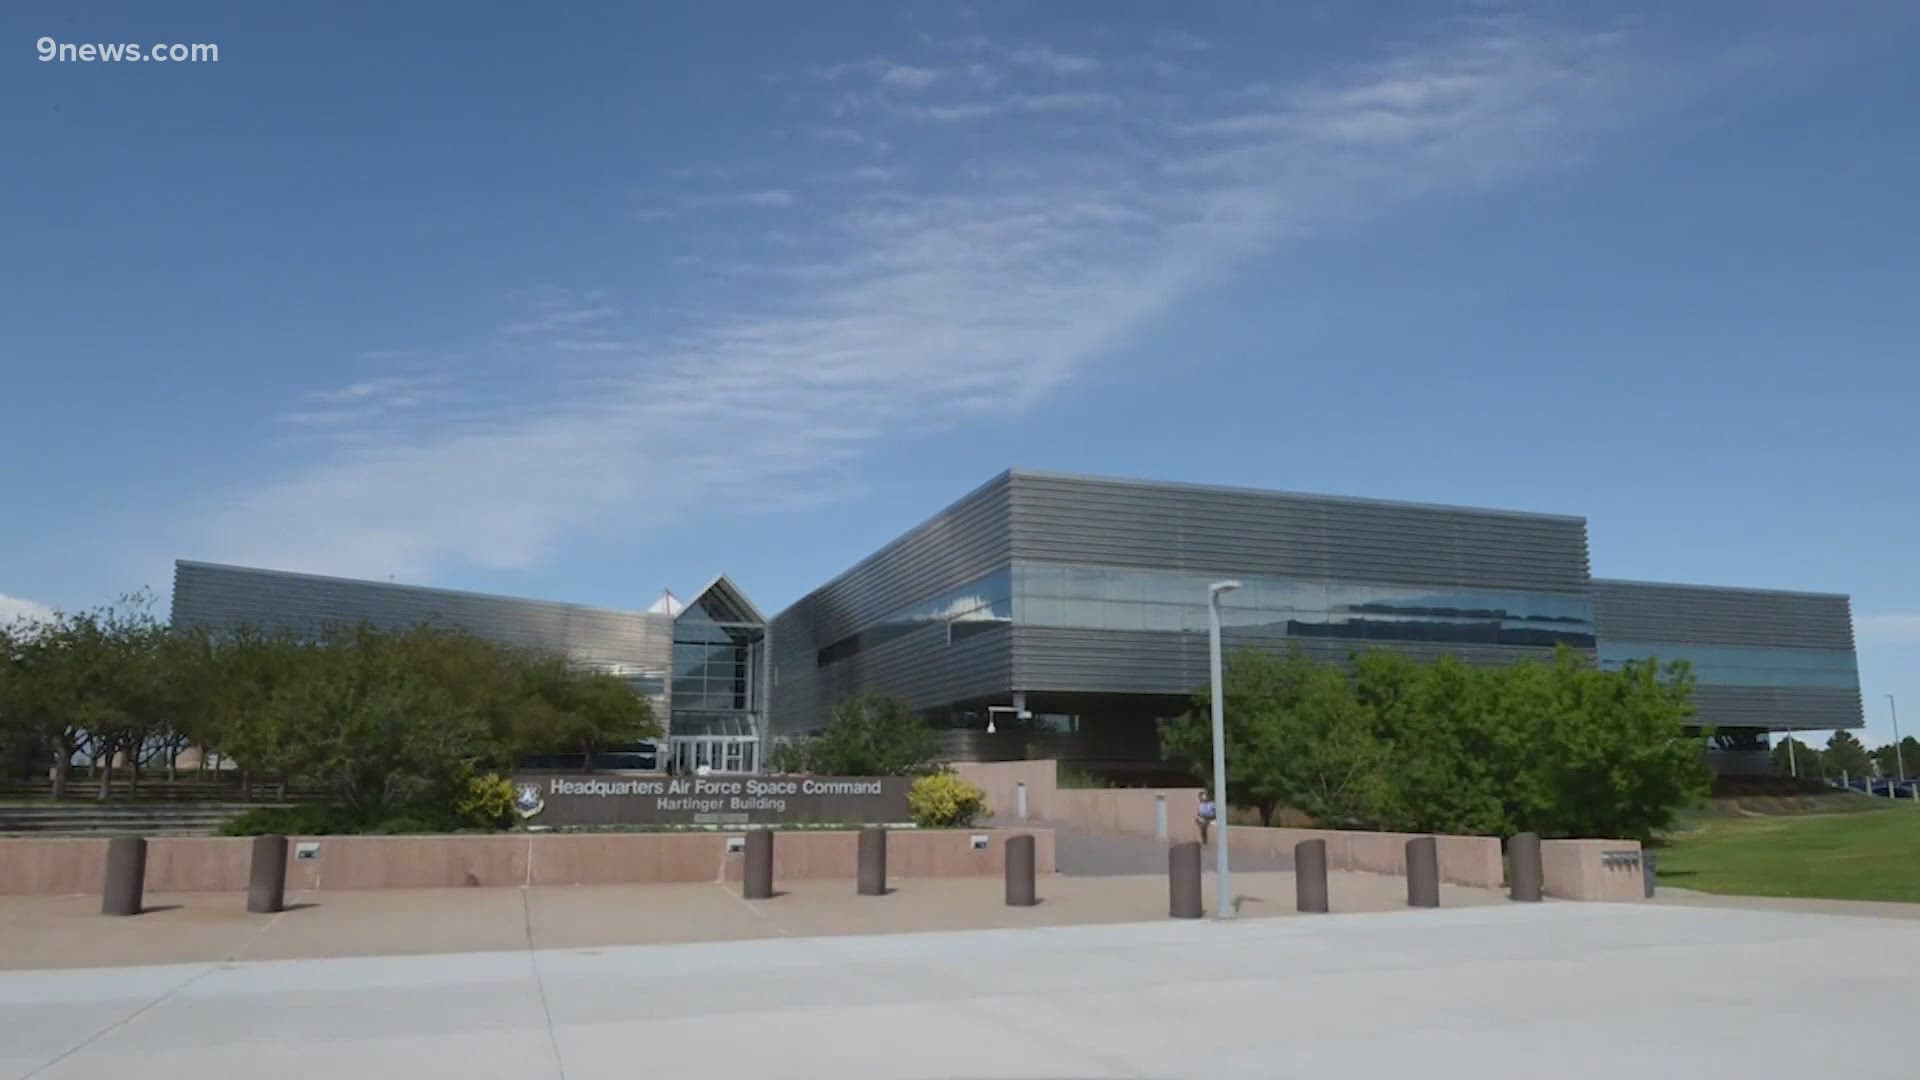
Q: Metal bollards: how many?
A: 9